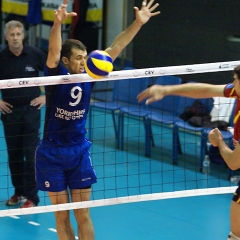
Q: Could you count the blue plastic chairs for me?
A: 5